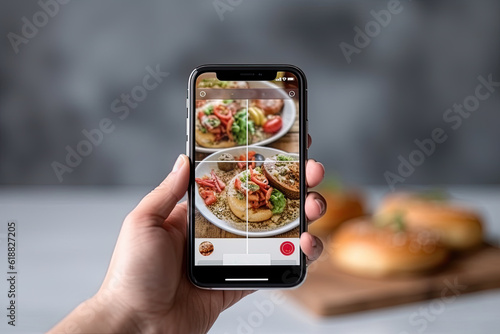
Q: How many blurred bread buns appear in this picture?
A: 3